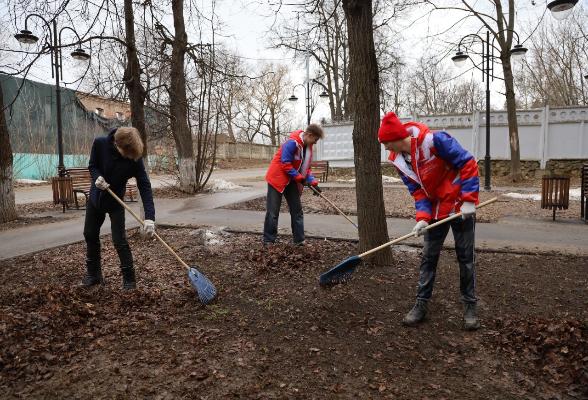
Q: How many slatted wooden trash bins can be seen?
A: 2